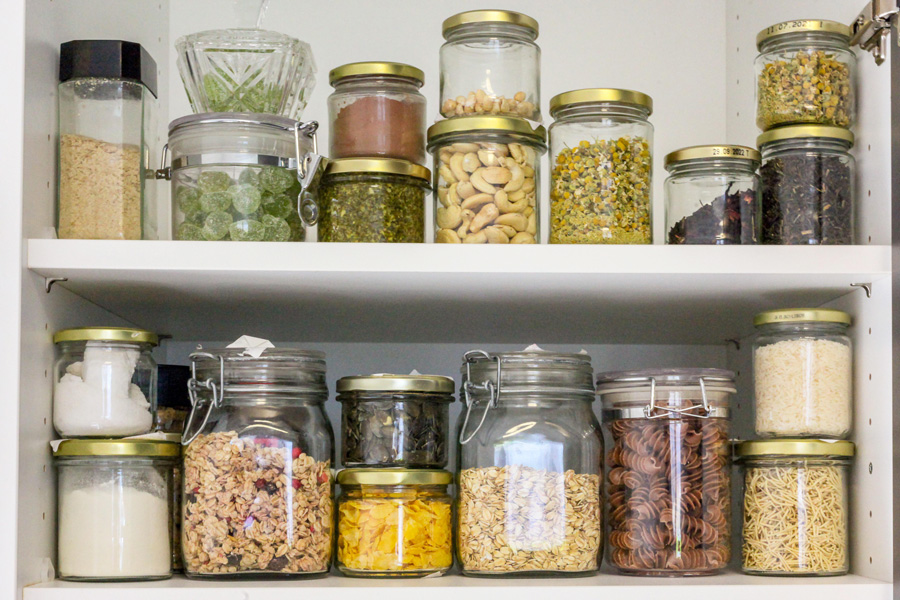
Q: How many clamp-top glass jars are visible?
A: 4